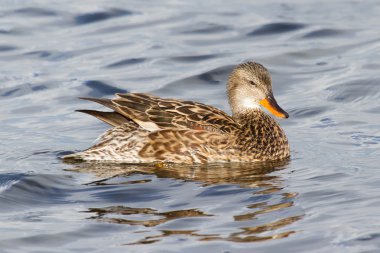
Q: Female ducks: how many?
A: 1